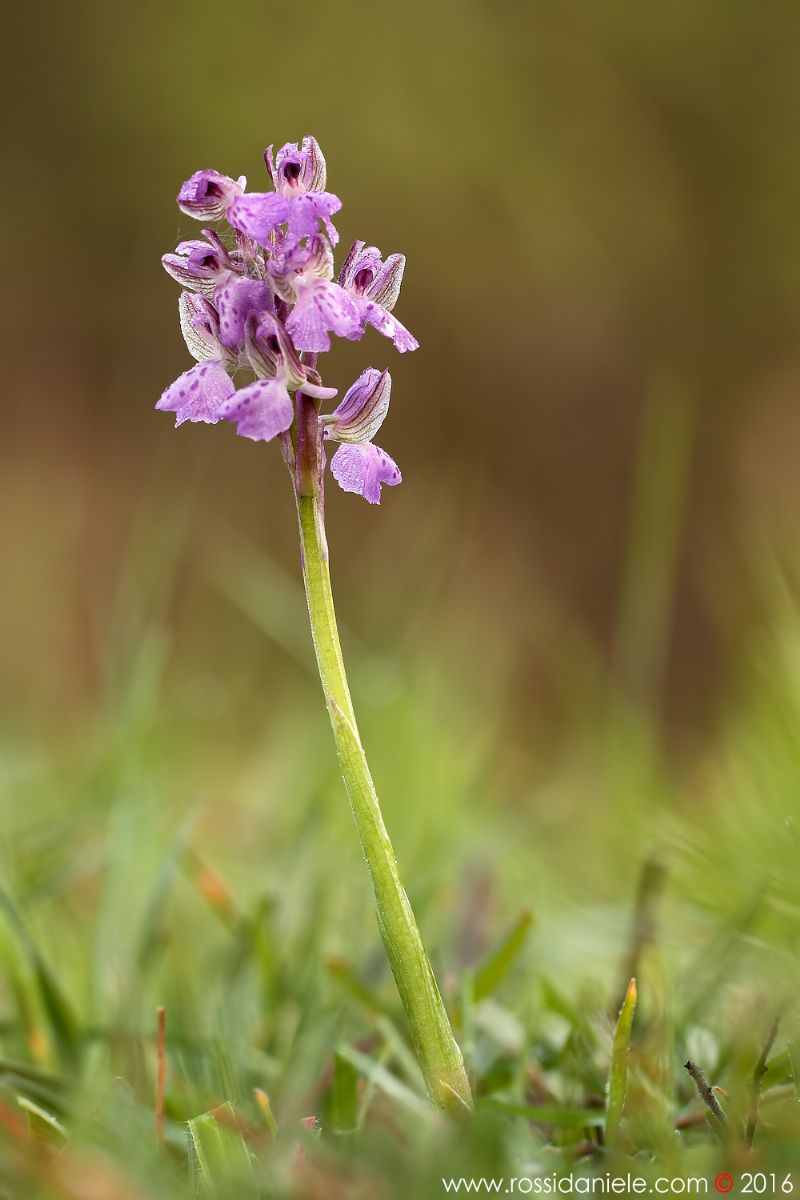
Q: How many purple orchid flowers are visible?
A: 8